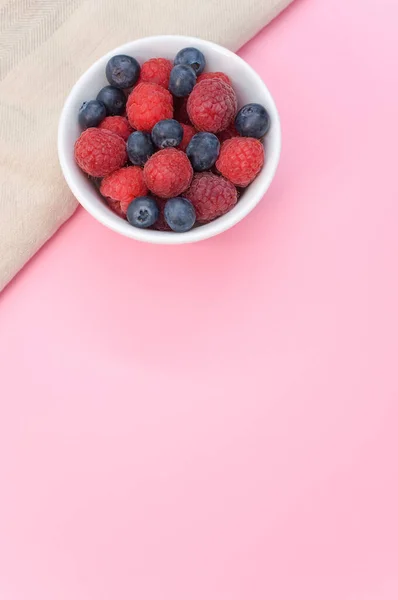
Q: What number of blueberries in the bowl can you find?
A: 11